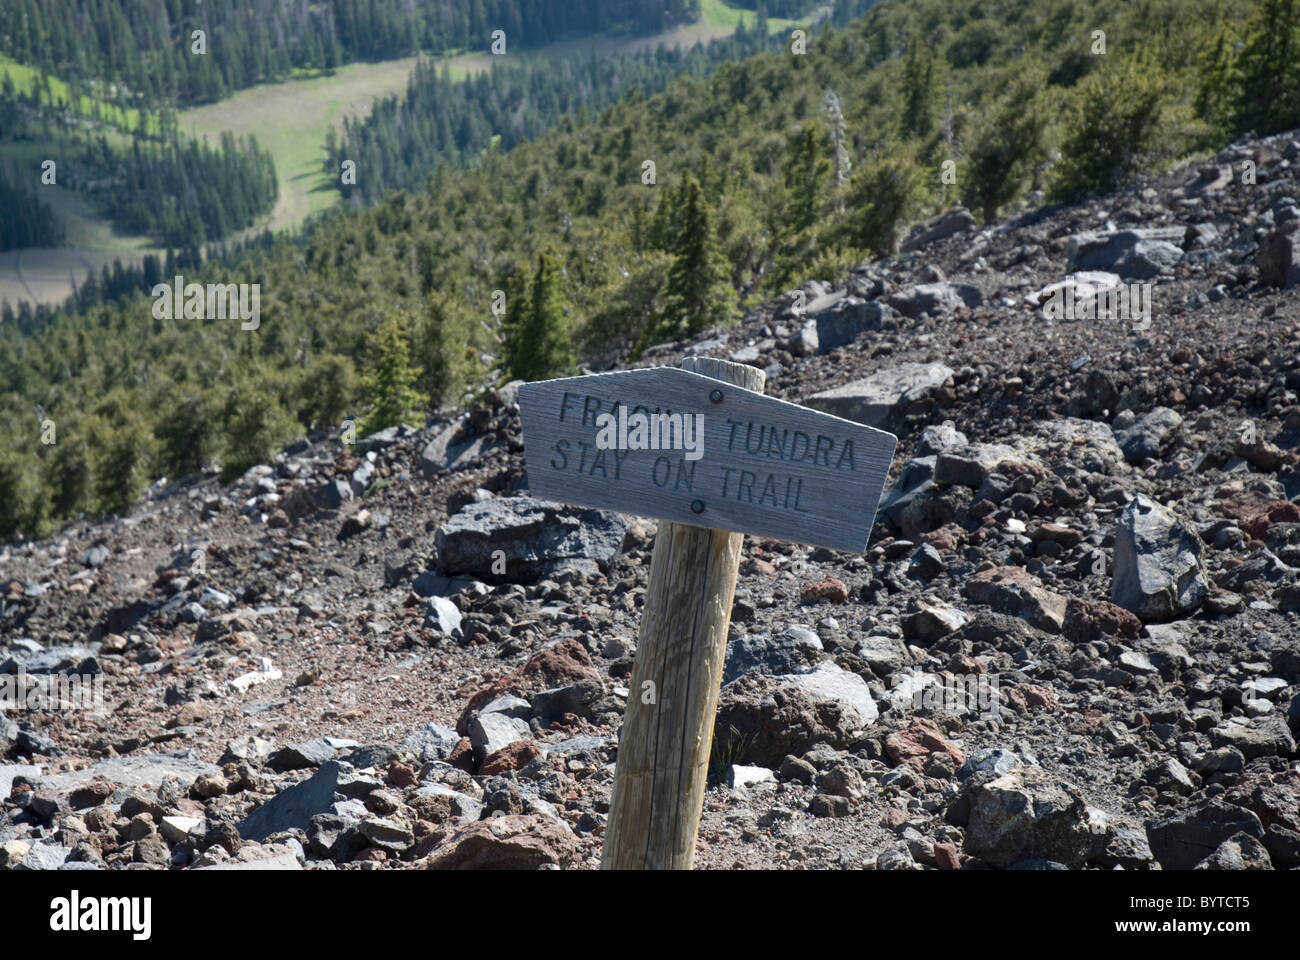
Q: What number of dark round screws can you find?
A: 2